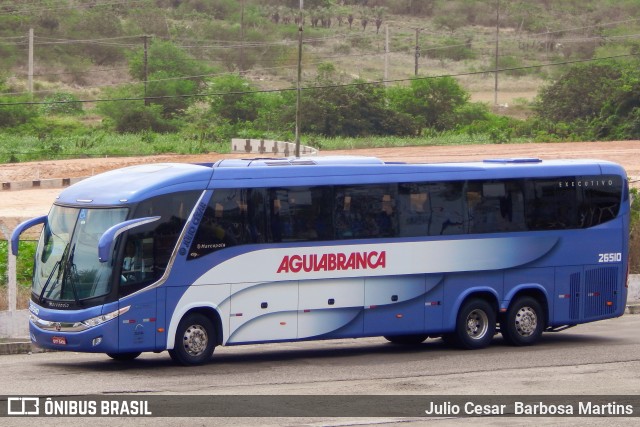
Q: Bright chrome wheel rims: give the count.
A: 3